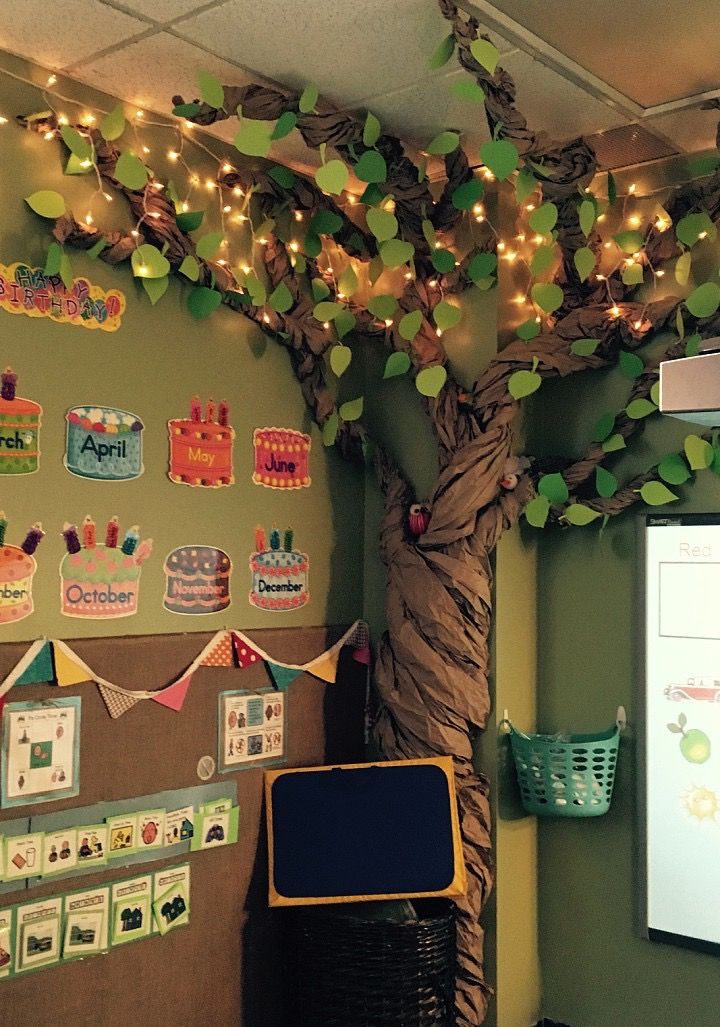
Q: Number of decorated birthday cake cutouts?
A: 8